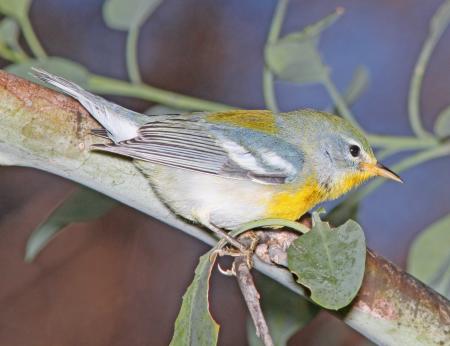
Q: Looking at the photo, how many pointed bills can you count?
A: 1